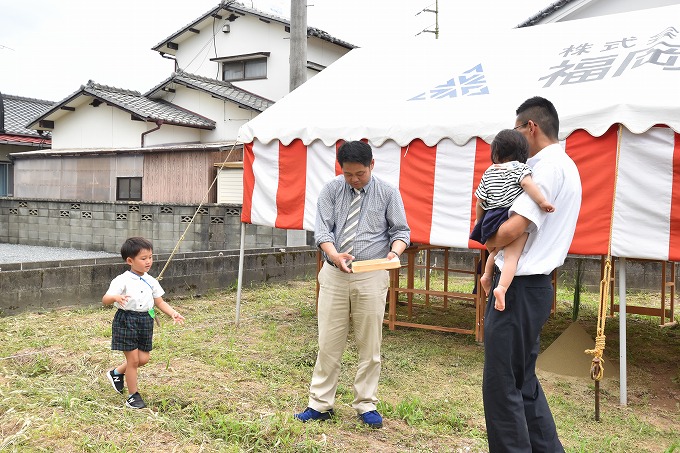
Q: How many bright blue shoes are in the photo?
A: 2